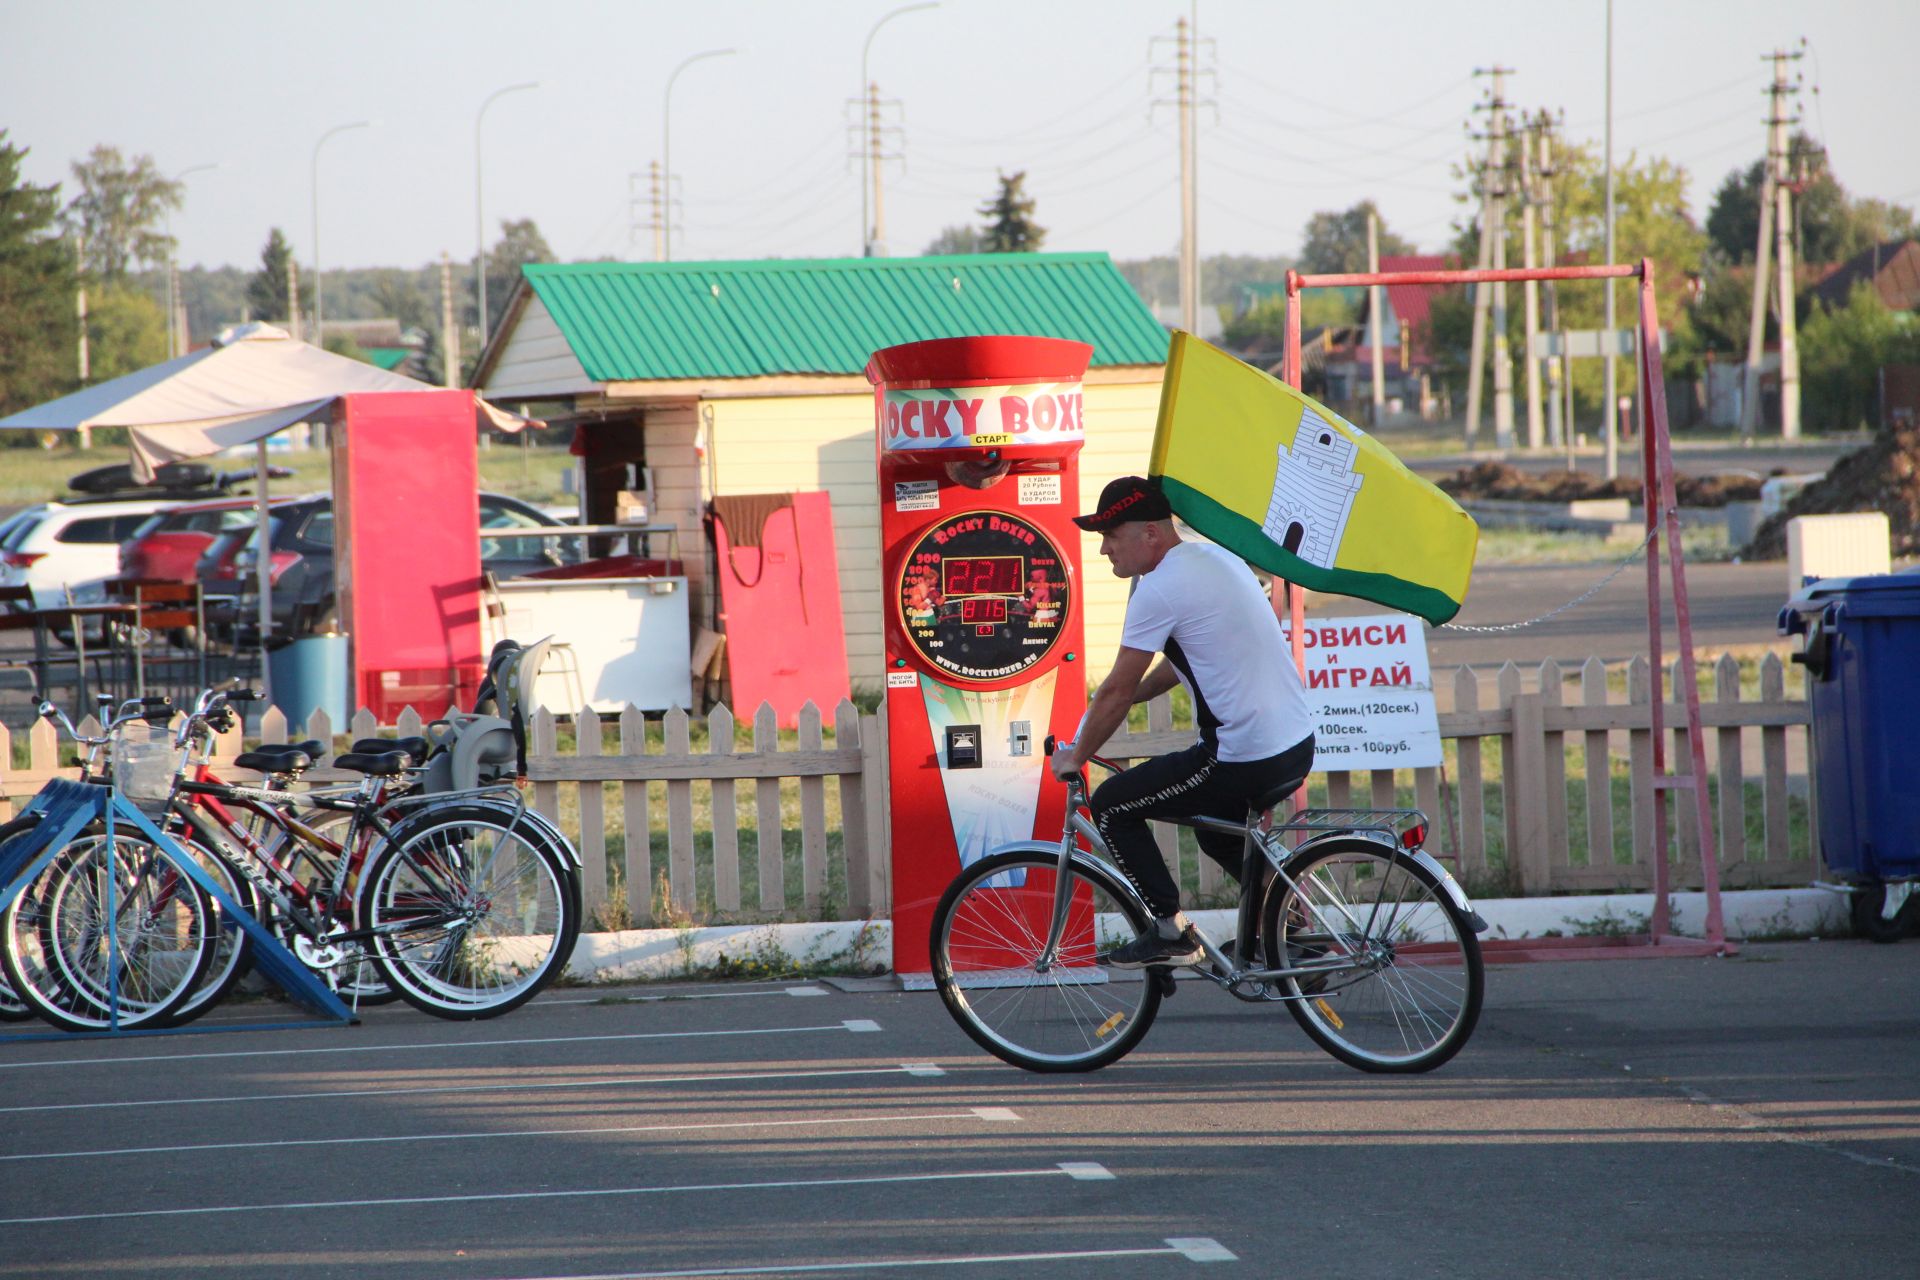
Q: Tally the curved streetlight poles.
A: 5